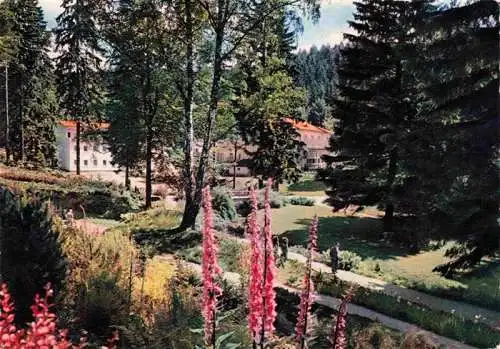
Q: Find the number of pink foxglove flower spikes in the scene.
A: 5